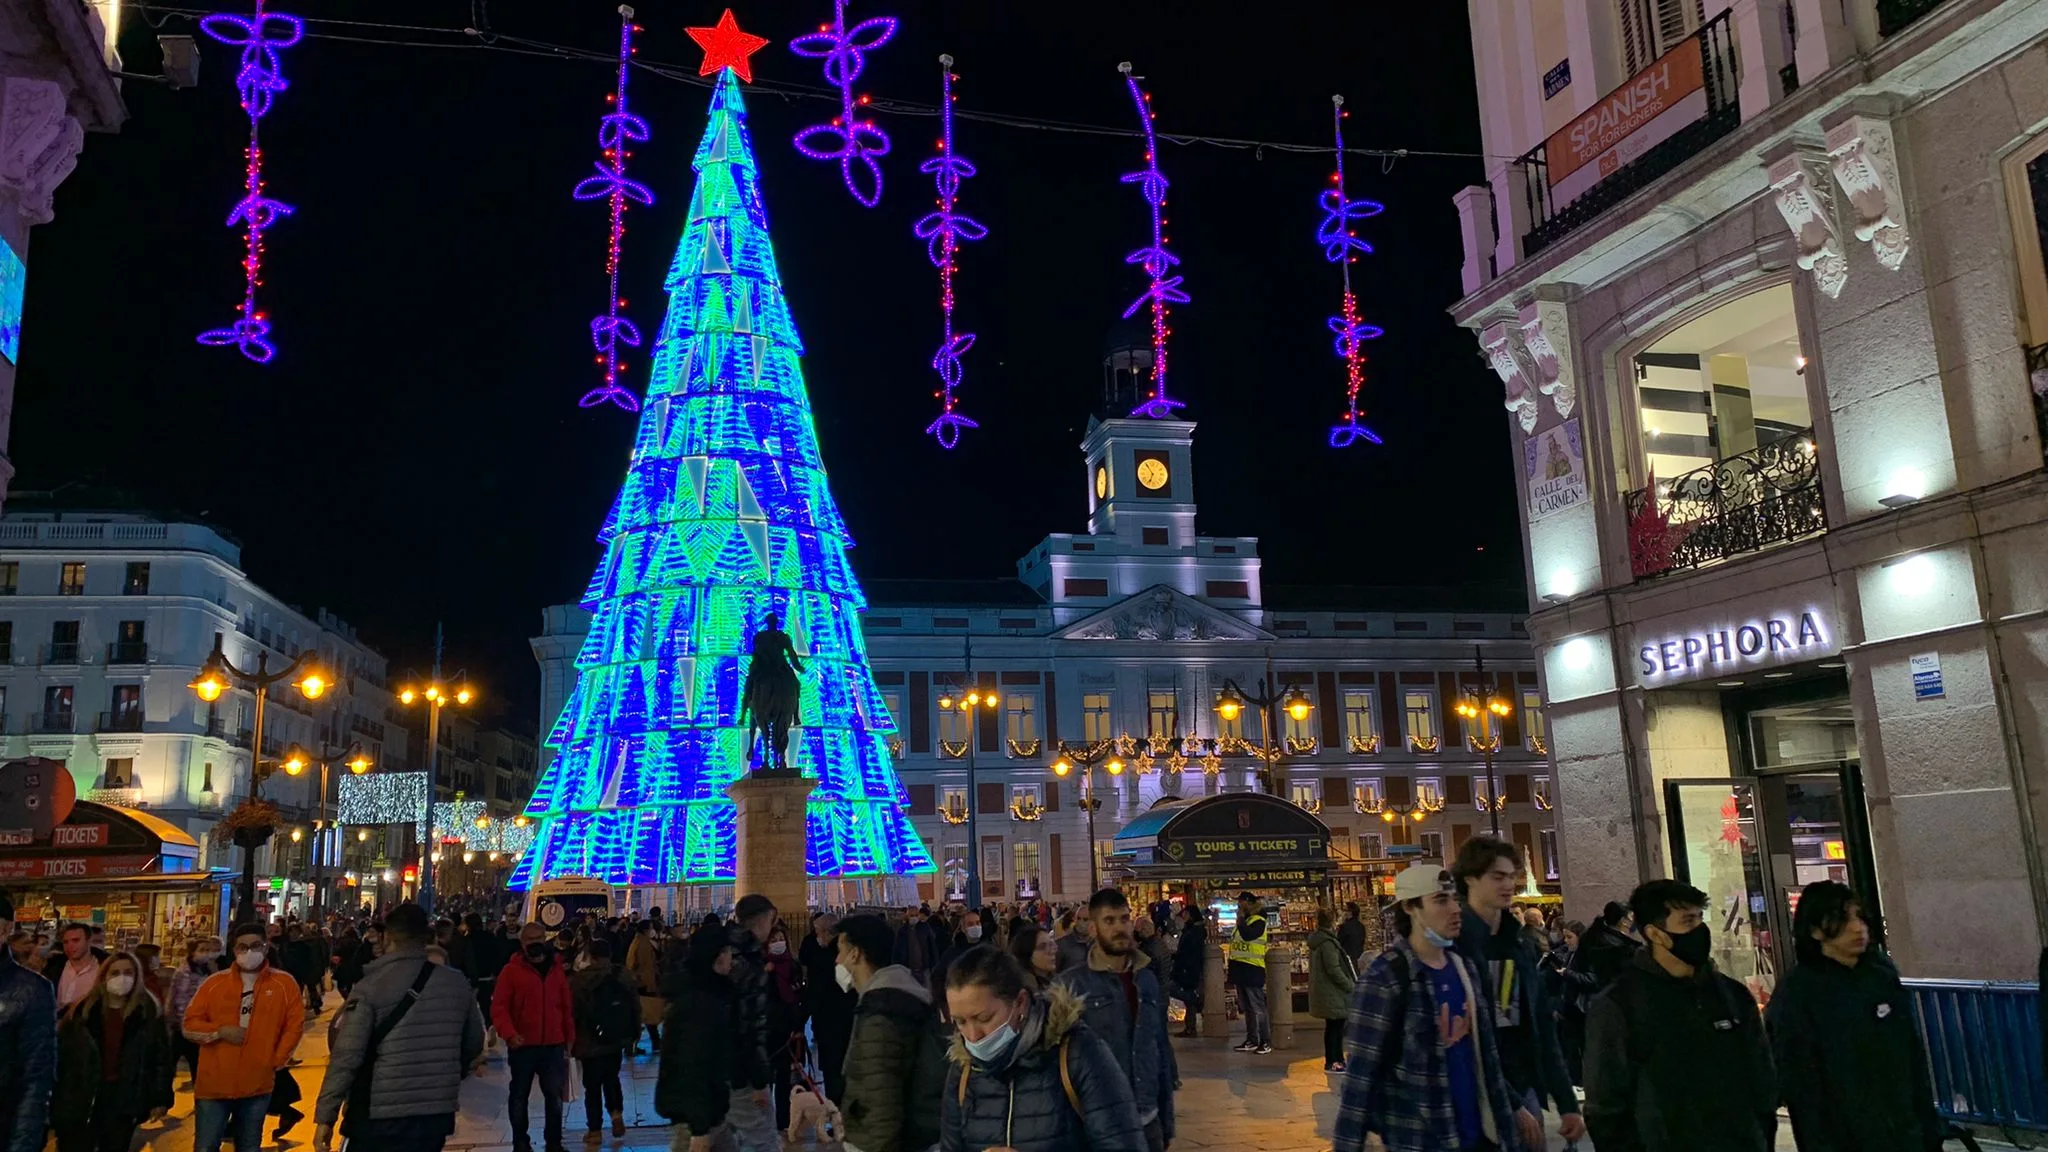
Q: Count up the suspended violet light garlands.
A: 6